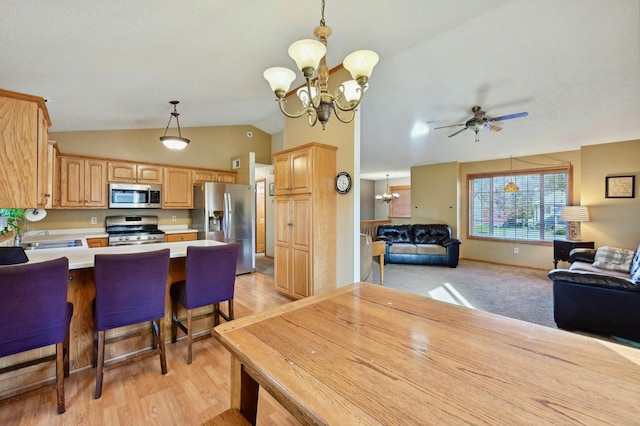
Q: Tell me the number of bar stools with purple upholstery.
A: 3